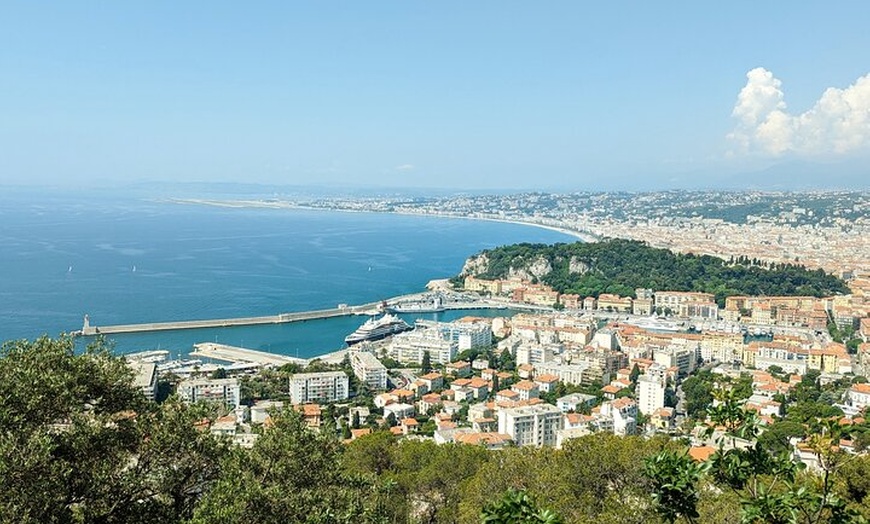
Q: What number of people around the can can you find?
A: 0